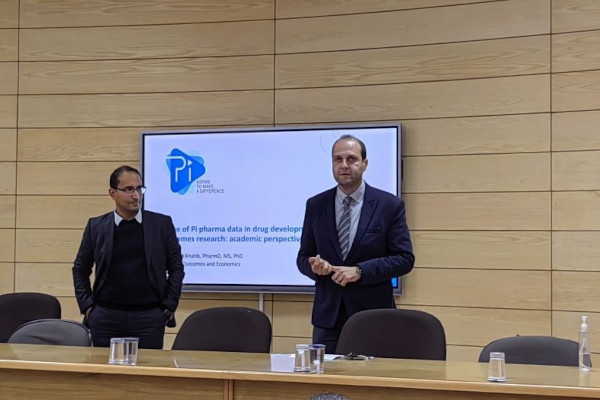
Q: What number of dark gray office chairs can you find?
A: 5